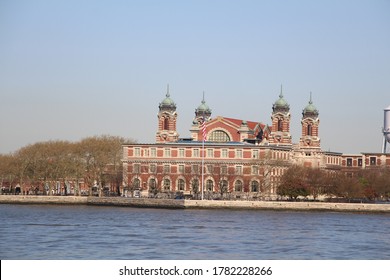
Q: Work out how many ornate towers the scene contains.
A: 4